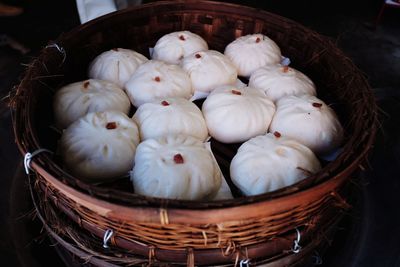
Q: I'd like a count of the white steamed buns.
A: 13